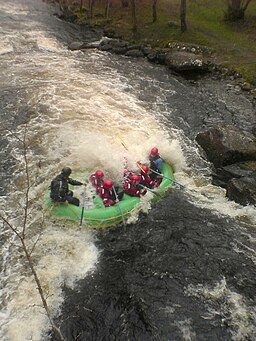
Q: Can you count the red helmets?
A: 5